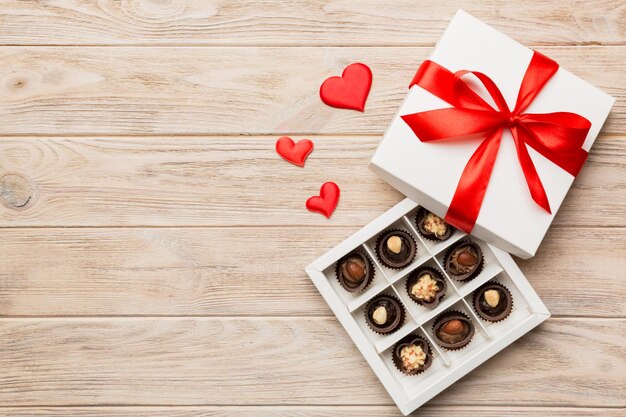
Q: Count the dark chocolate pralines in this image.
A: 9